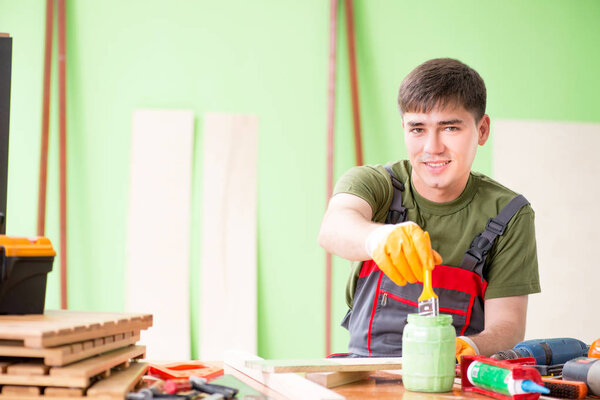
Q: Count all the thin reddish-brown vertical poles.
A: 4